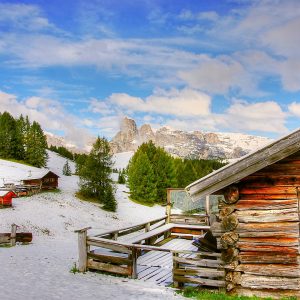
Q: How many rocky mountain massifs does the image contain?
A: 1